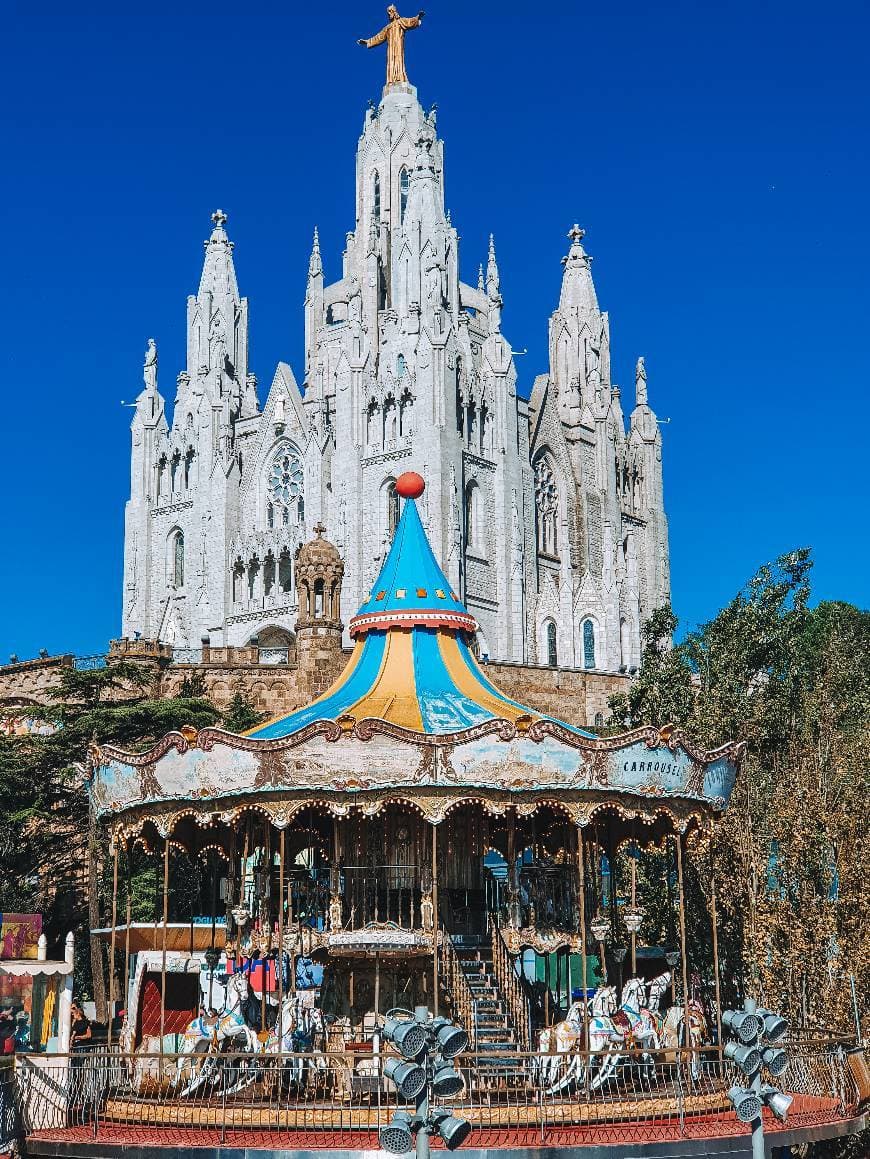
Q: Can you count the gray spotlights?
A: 12